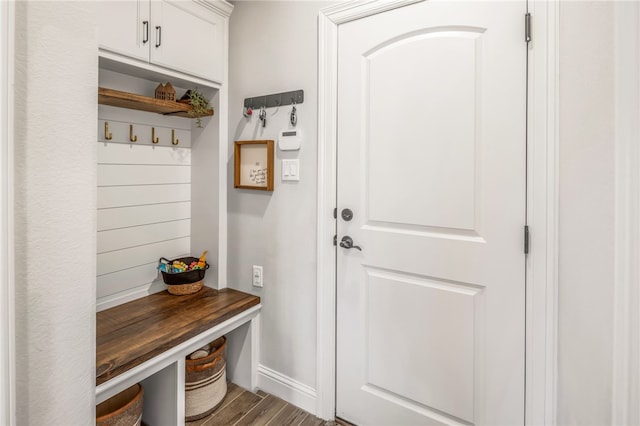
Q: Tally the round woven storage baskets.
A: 3